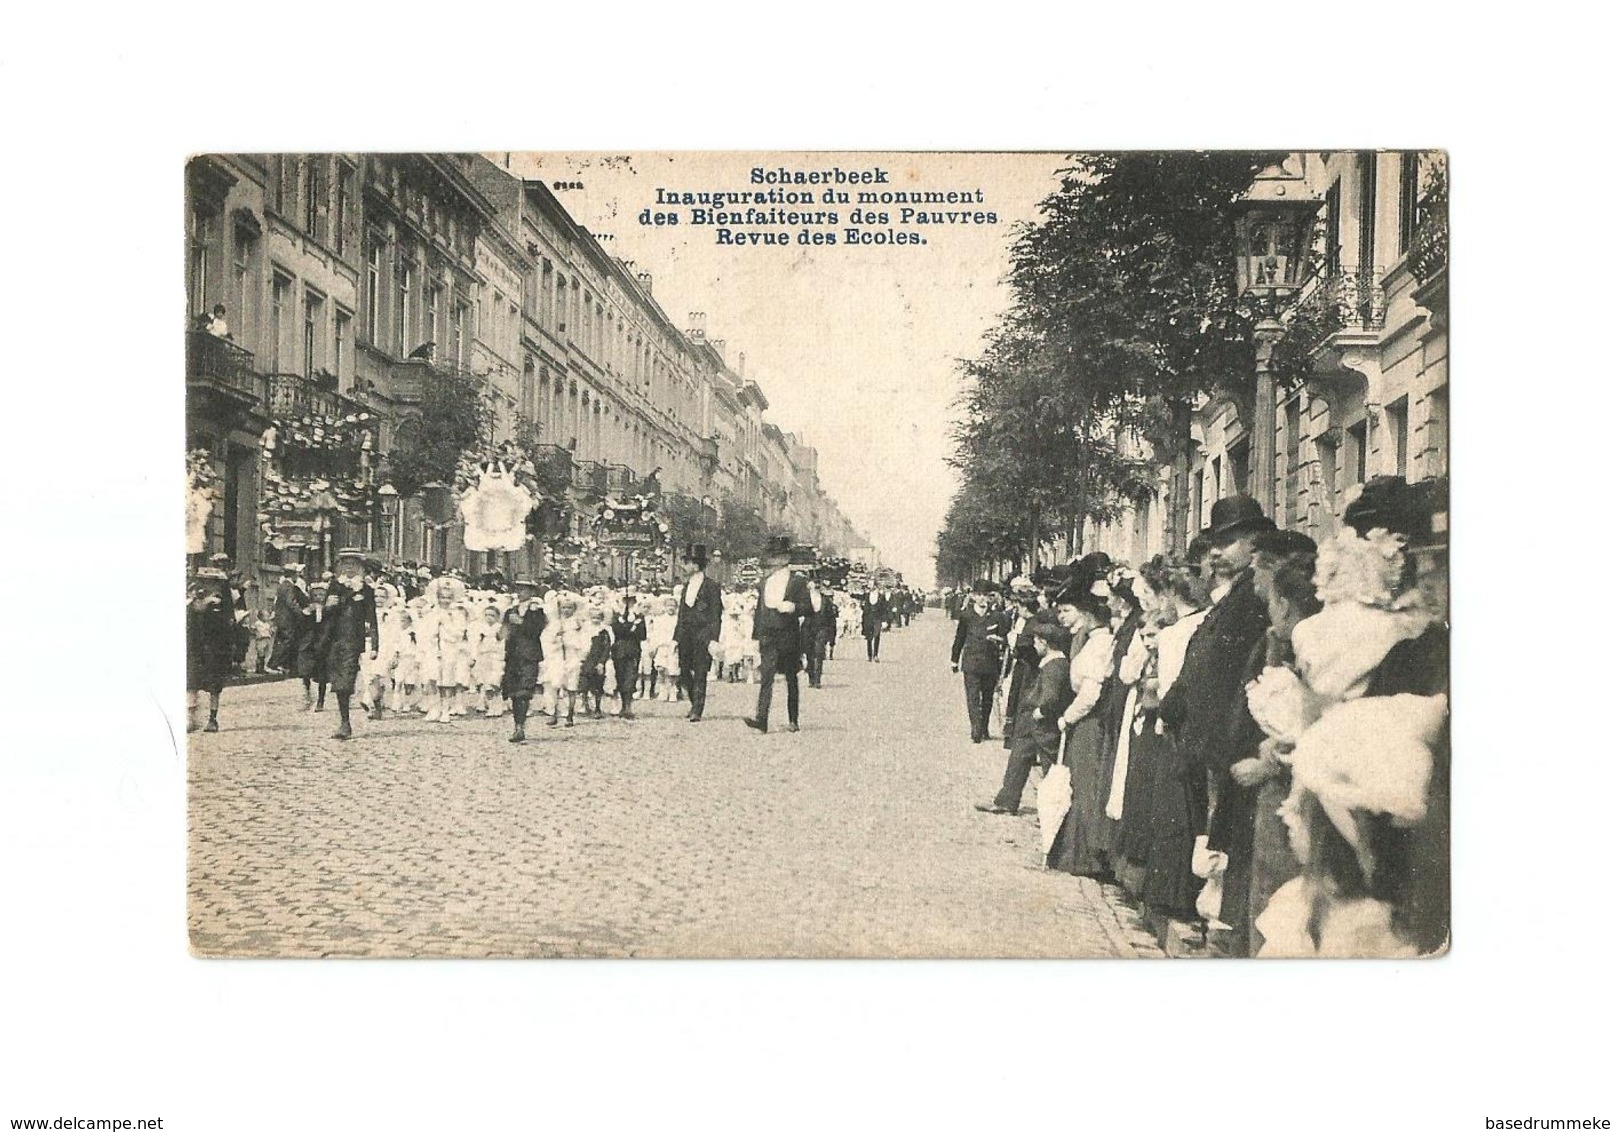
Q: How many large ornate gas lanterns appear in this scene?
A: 1